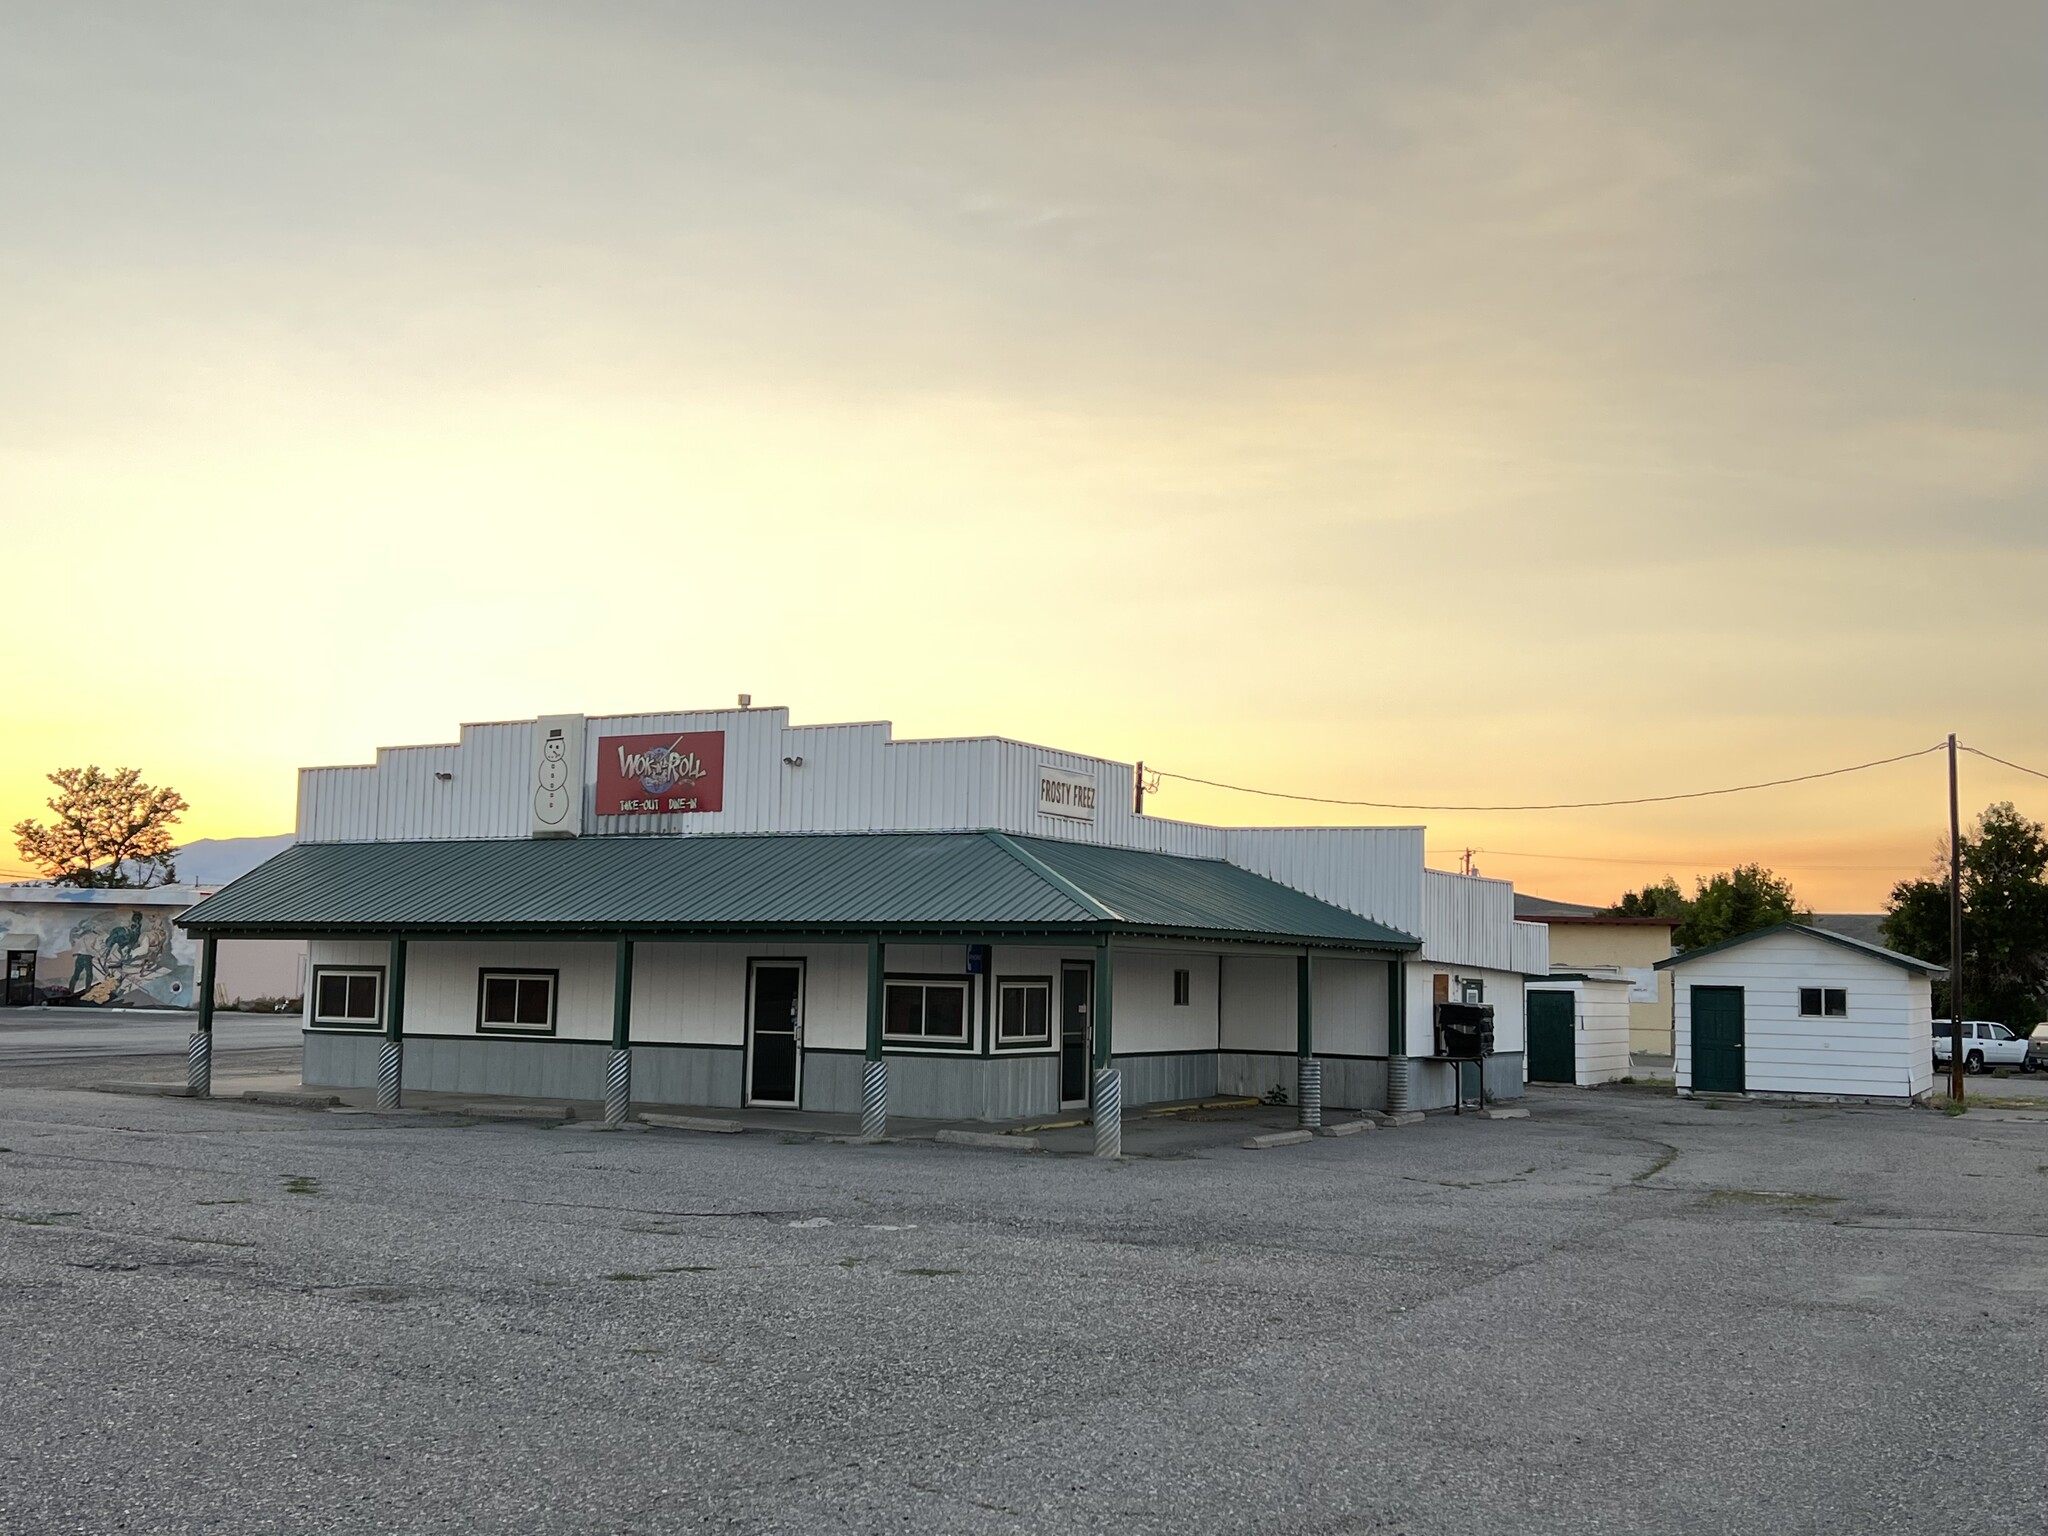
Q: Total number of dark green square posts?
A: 7